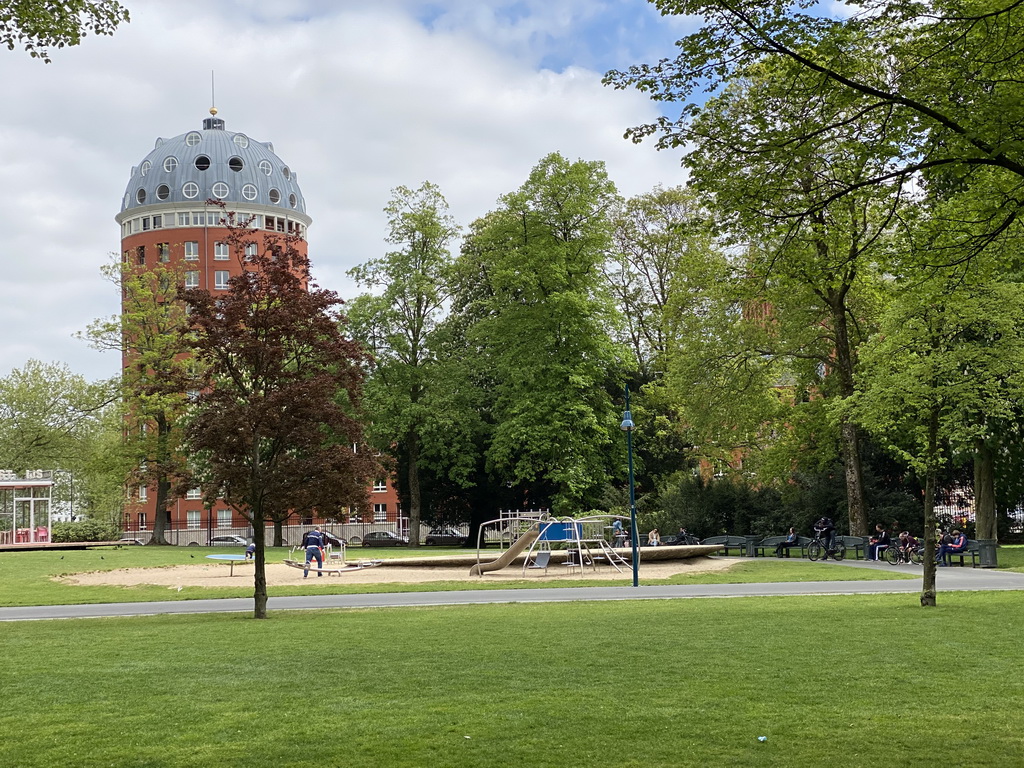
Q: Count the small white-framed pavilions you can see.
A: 1